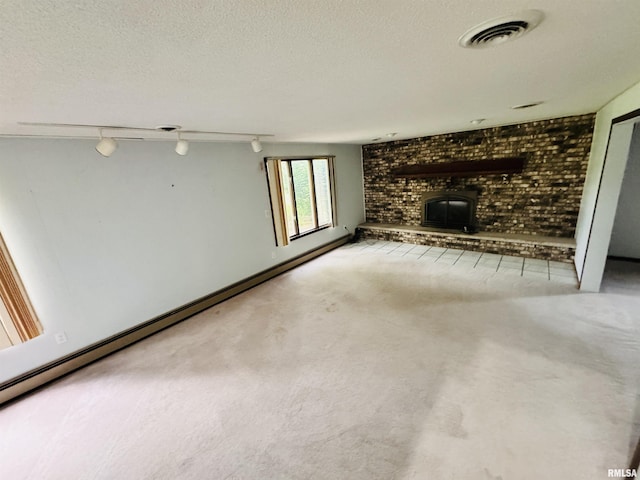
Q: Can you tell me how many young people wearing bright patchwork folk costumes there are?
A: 0